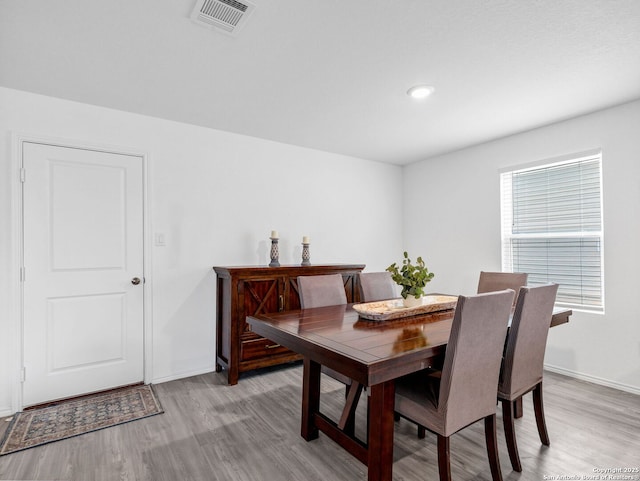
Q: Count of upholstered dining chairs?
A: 5